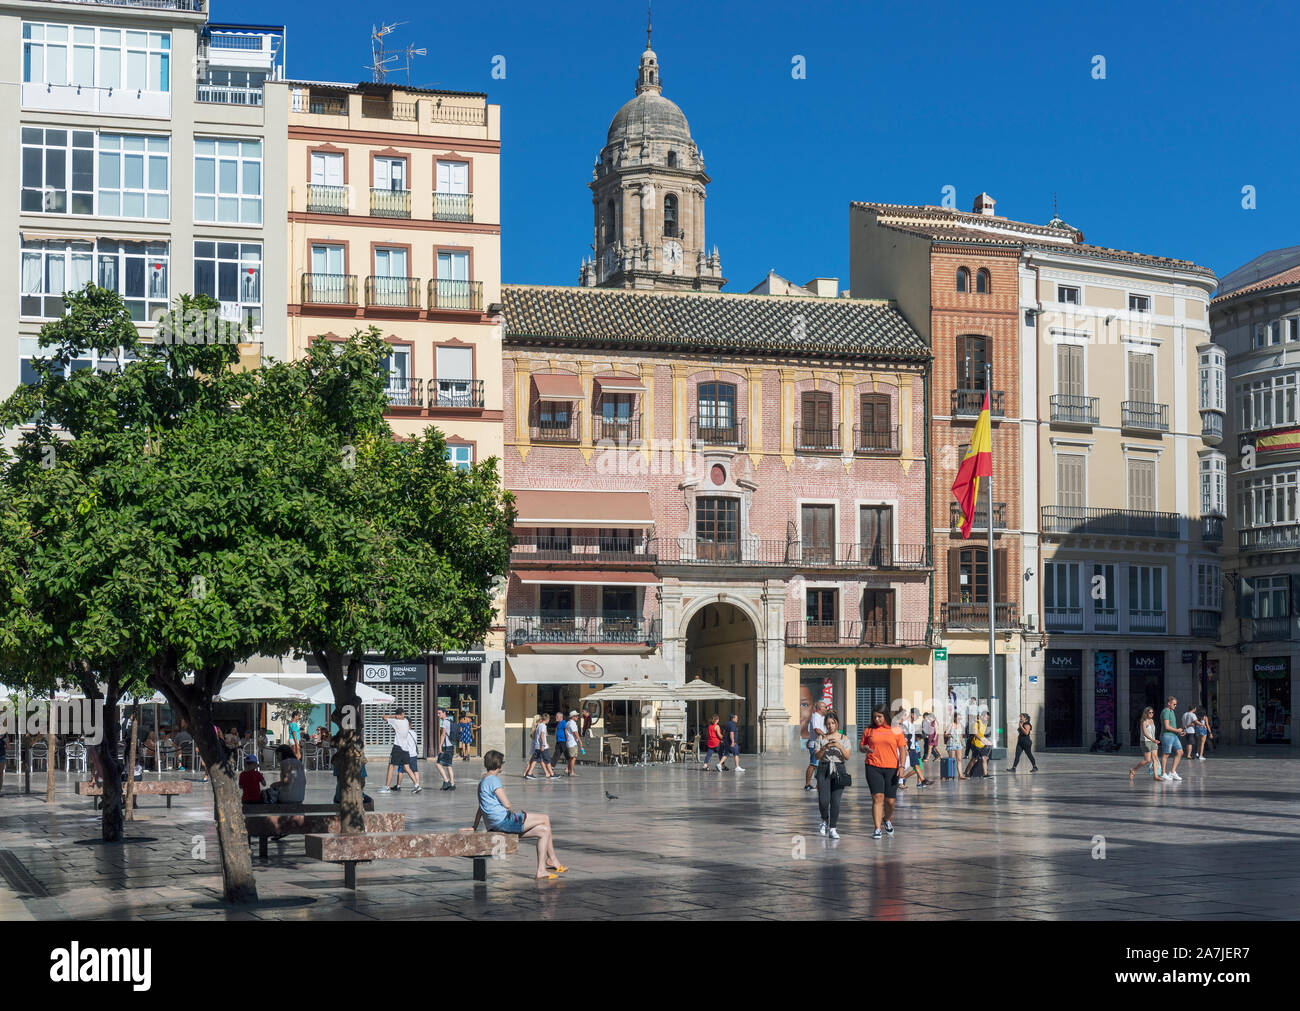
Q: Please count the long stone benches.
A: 4